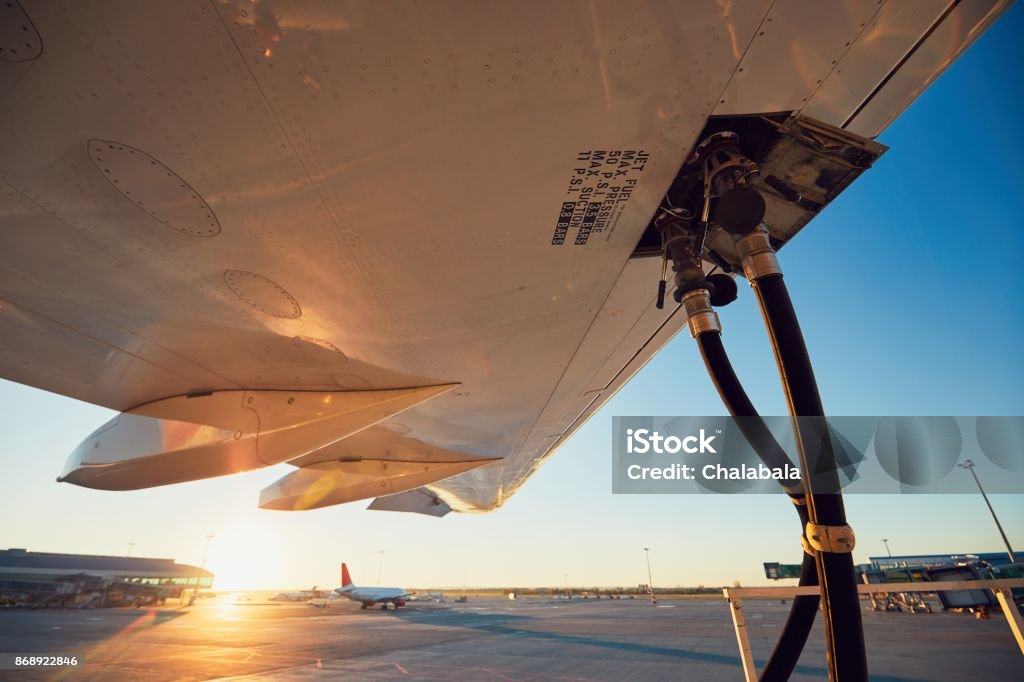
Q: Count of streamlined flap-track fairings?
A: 2